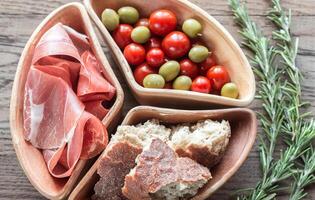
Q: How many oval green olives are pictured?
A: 9